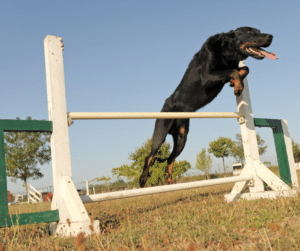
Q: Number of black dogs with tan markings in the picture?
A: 1